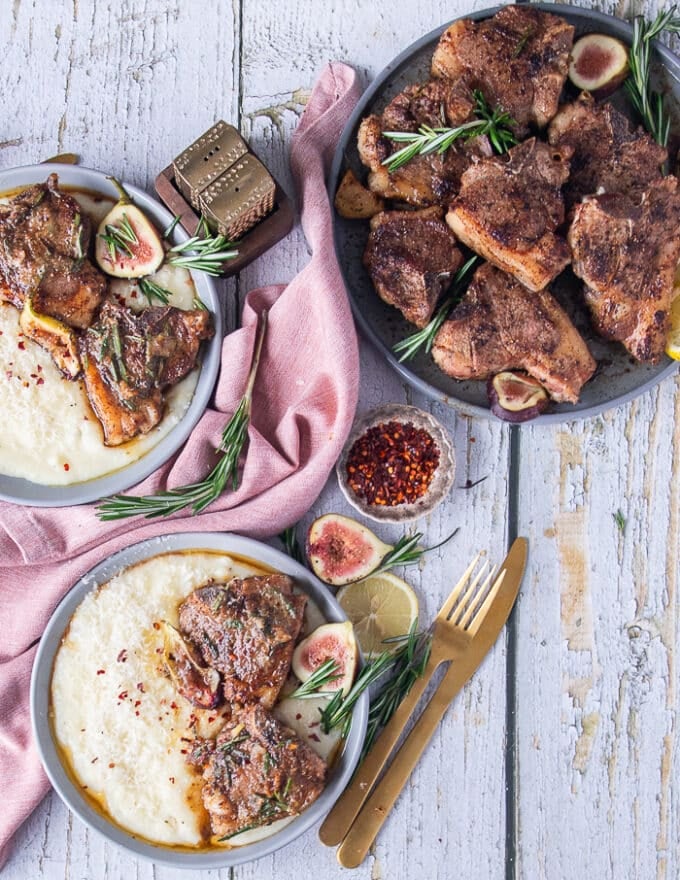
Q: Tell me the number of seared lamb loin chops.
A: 11